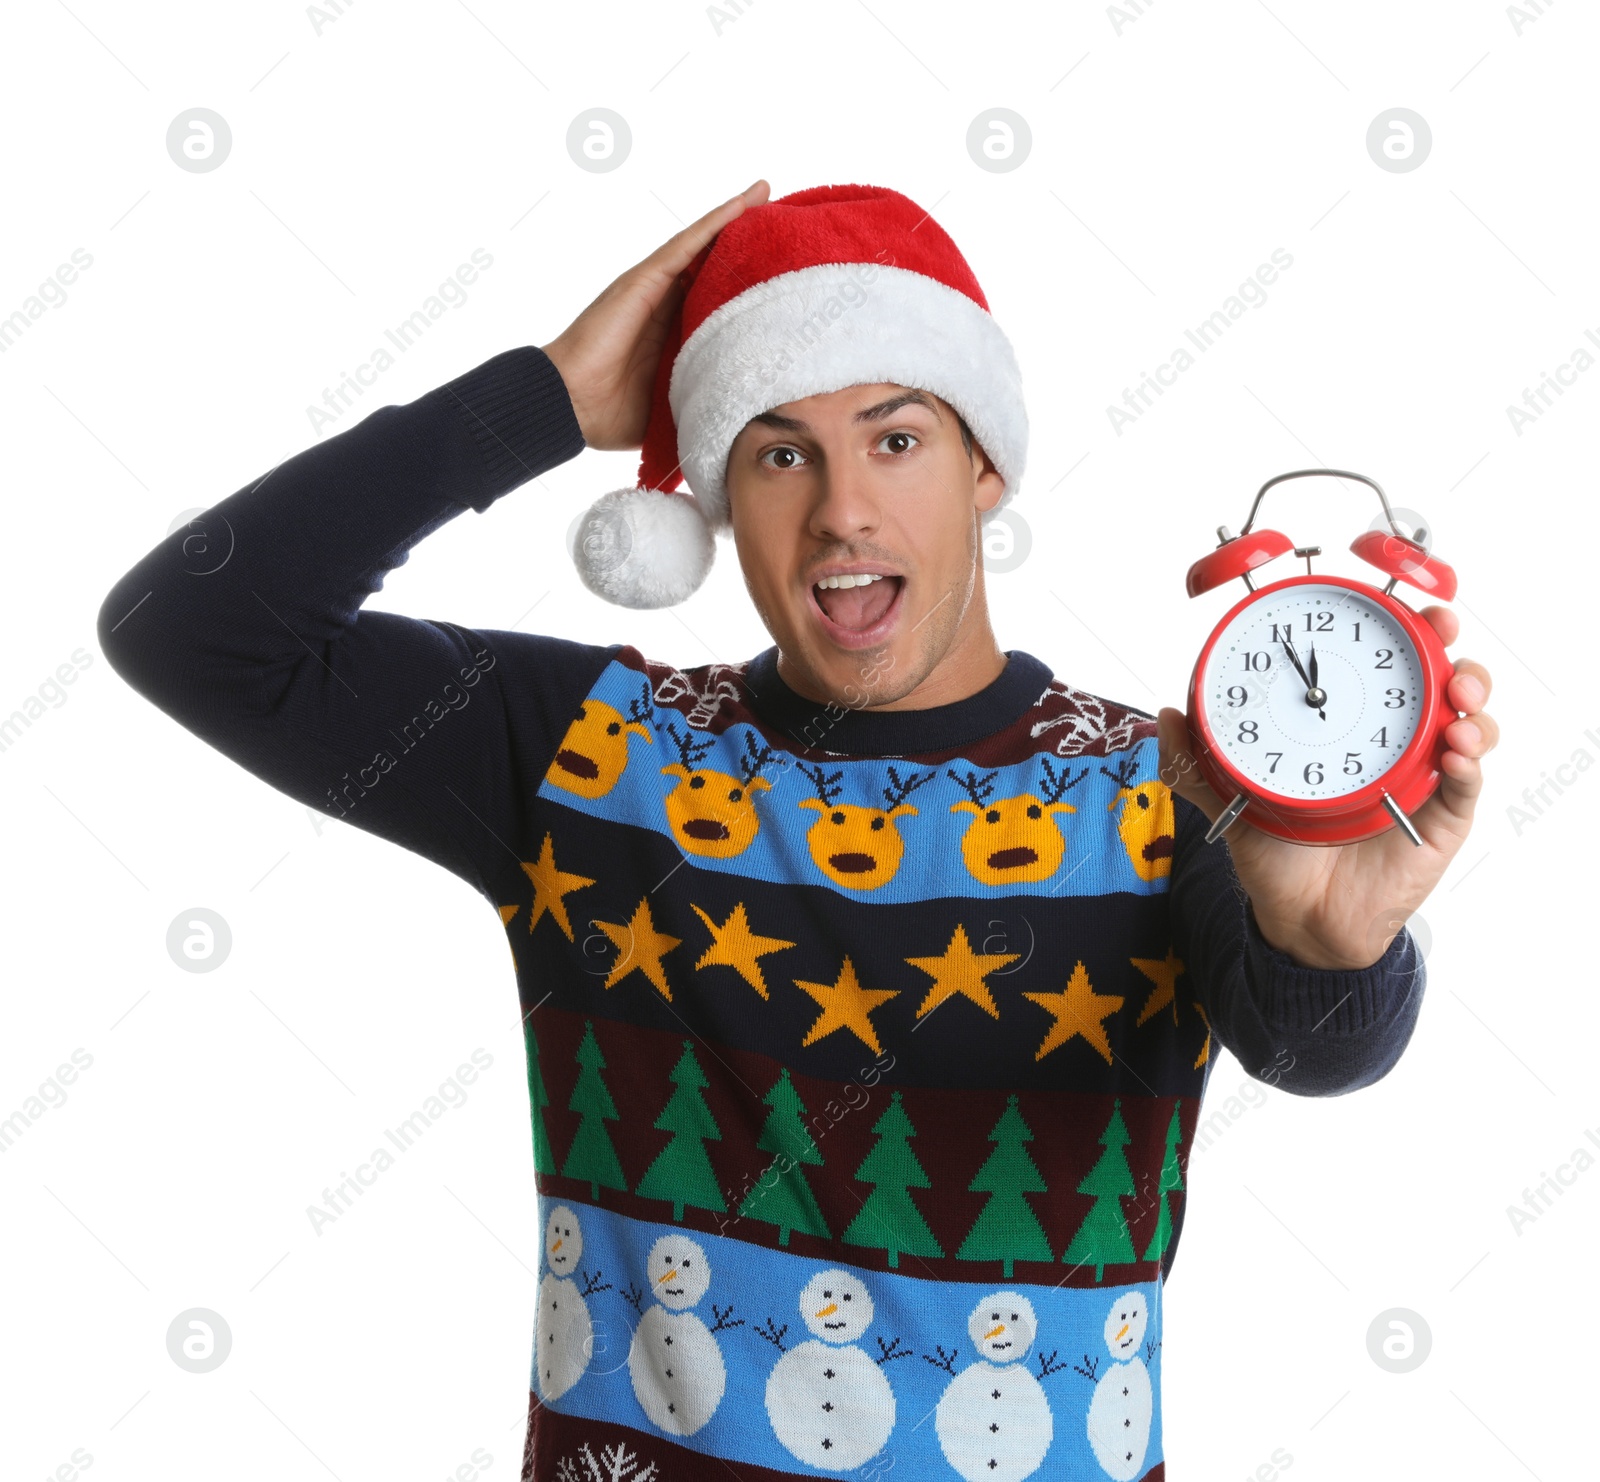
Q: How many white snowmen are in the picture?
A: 5